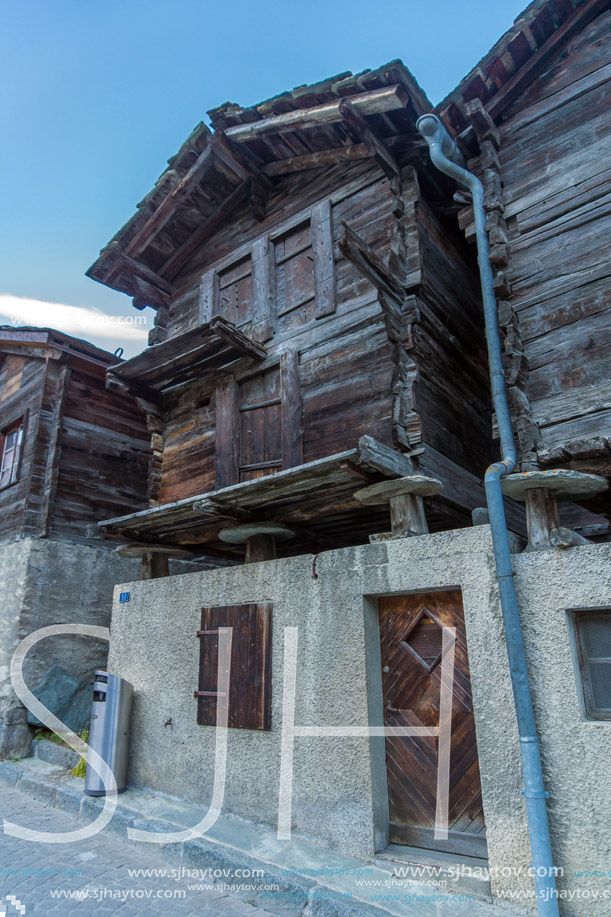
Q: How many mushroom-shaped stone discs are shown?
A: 4